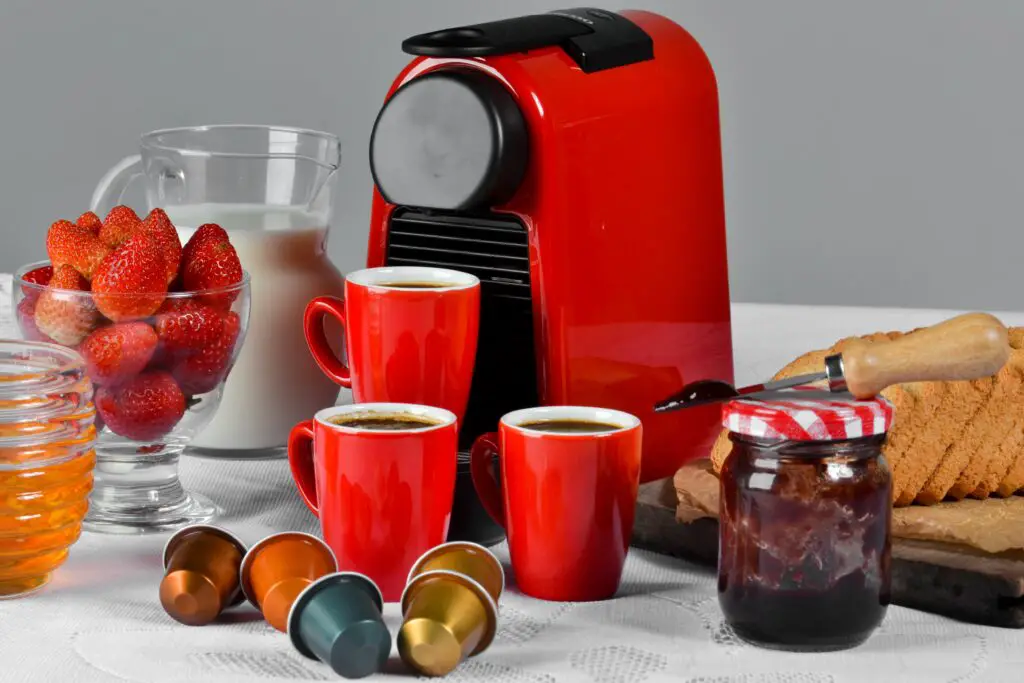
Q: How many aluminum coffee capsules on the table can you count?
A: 5